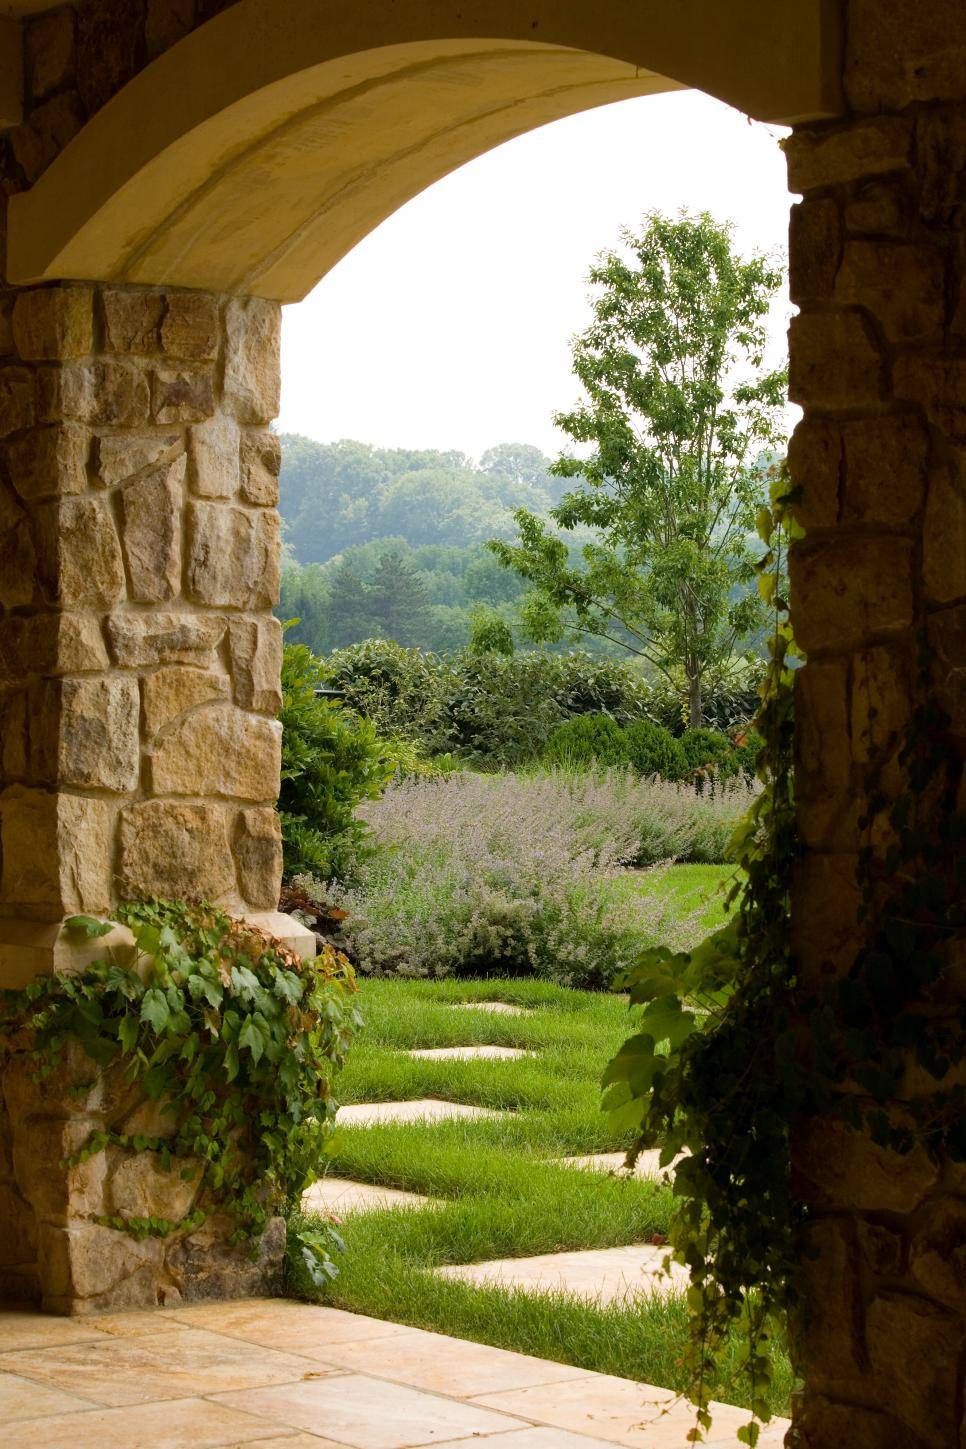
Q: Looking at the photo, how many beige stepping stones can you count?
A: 6